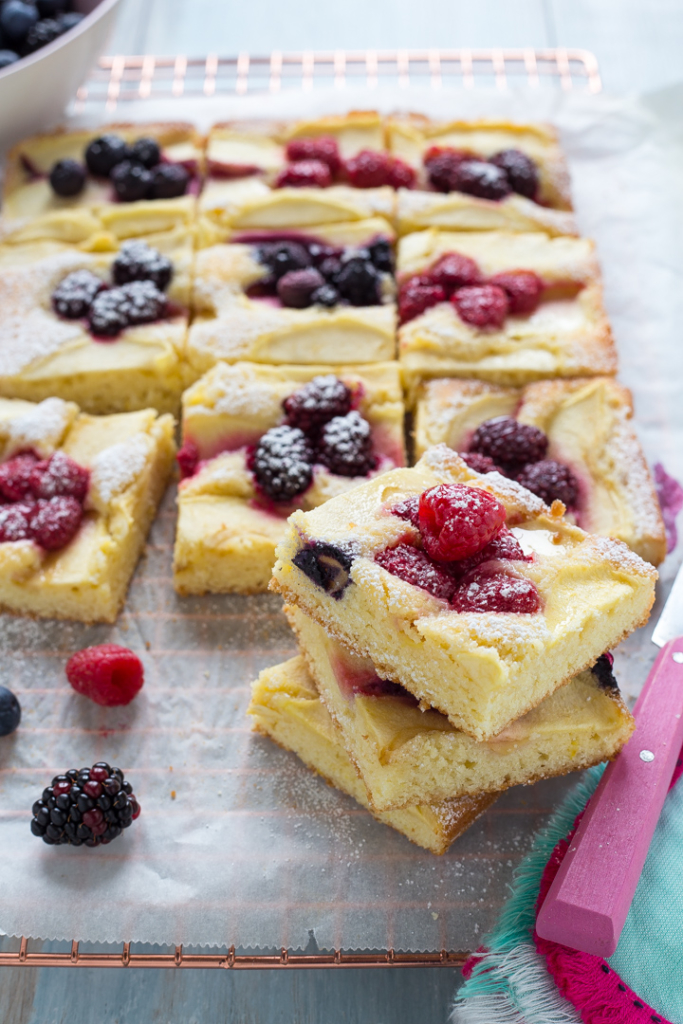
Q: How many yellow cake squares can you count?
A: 12